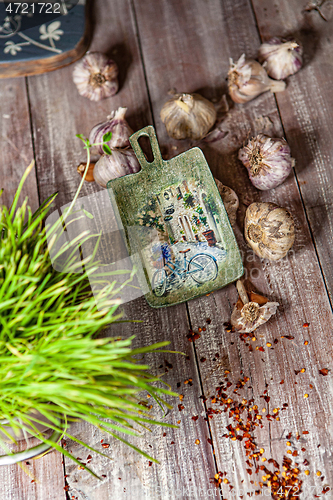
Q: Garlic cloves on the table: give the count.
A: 9